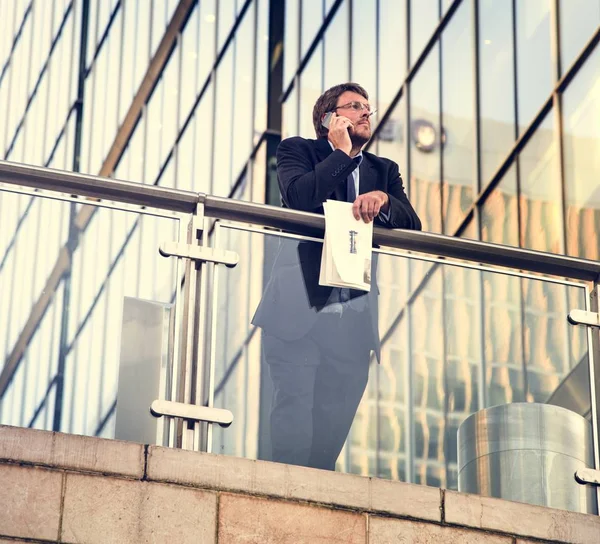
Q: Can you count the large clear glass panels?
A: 2